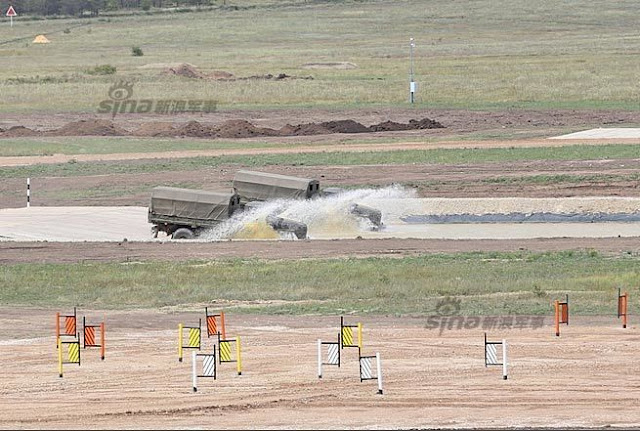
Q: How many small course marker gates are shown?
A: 13